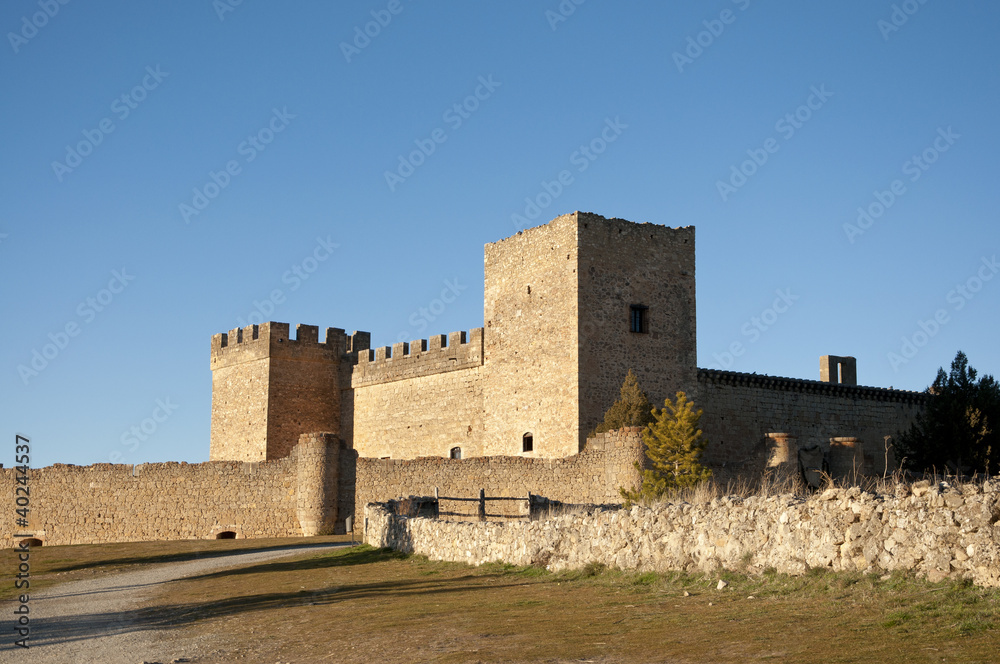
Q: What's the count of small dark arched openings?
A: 4